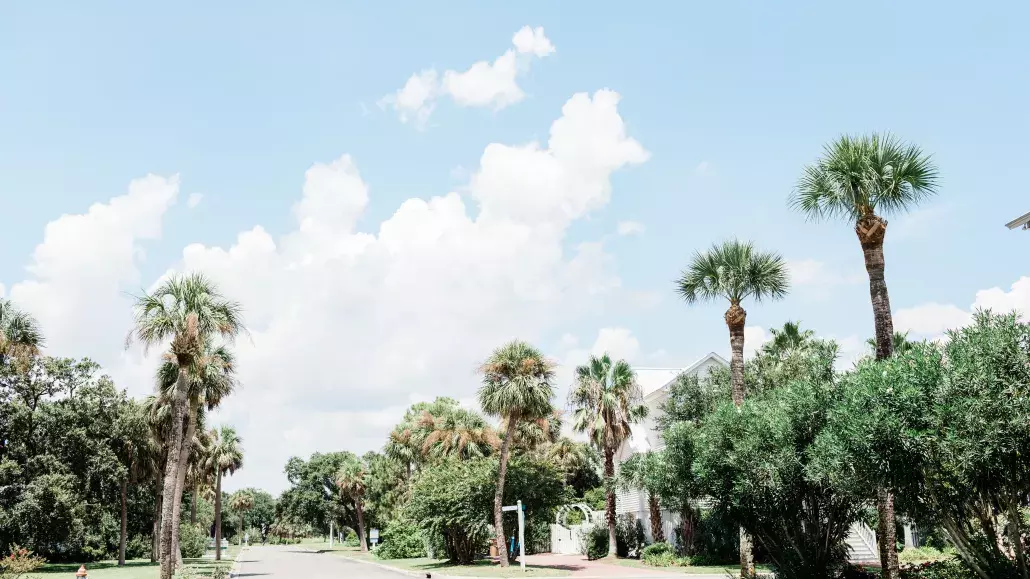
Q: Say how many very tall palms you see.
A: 2